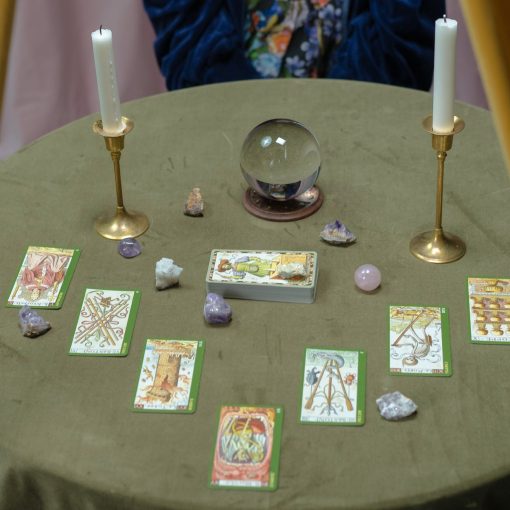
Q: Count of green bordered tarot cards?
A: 7